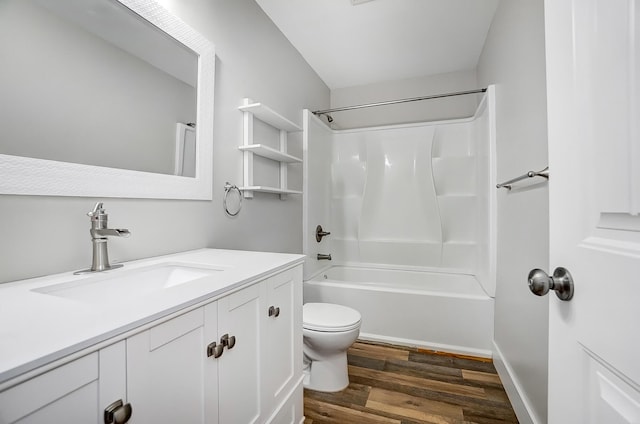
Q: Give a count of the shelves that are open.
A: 3